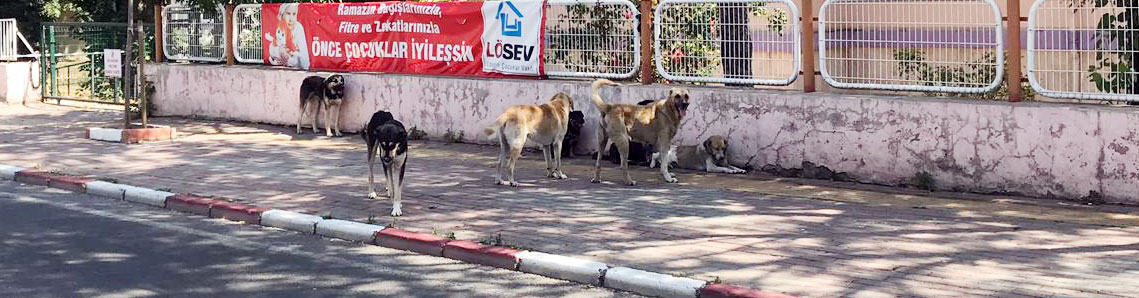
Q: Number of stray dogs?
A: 7